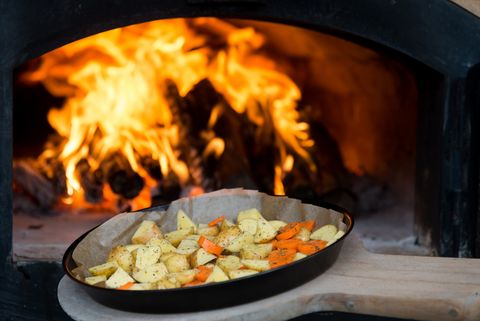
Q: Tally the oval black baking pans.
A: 1